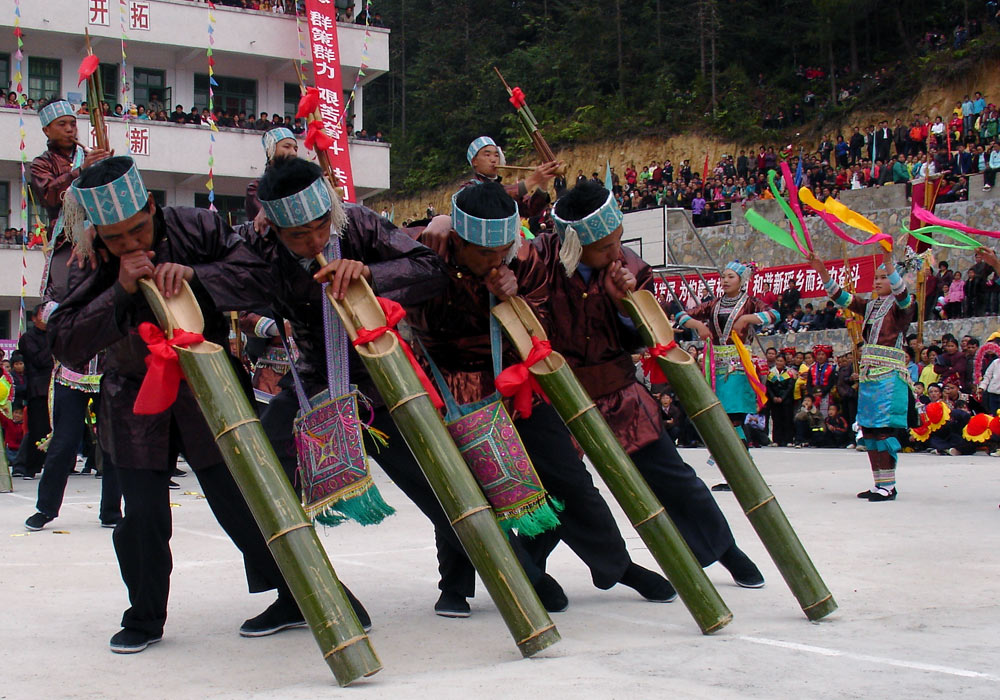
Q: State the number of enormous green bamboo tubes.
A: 4